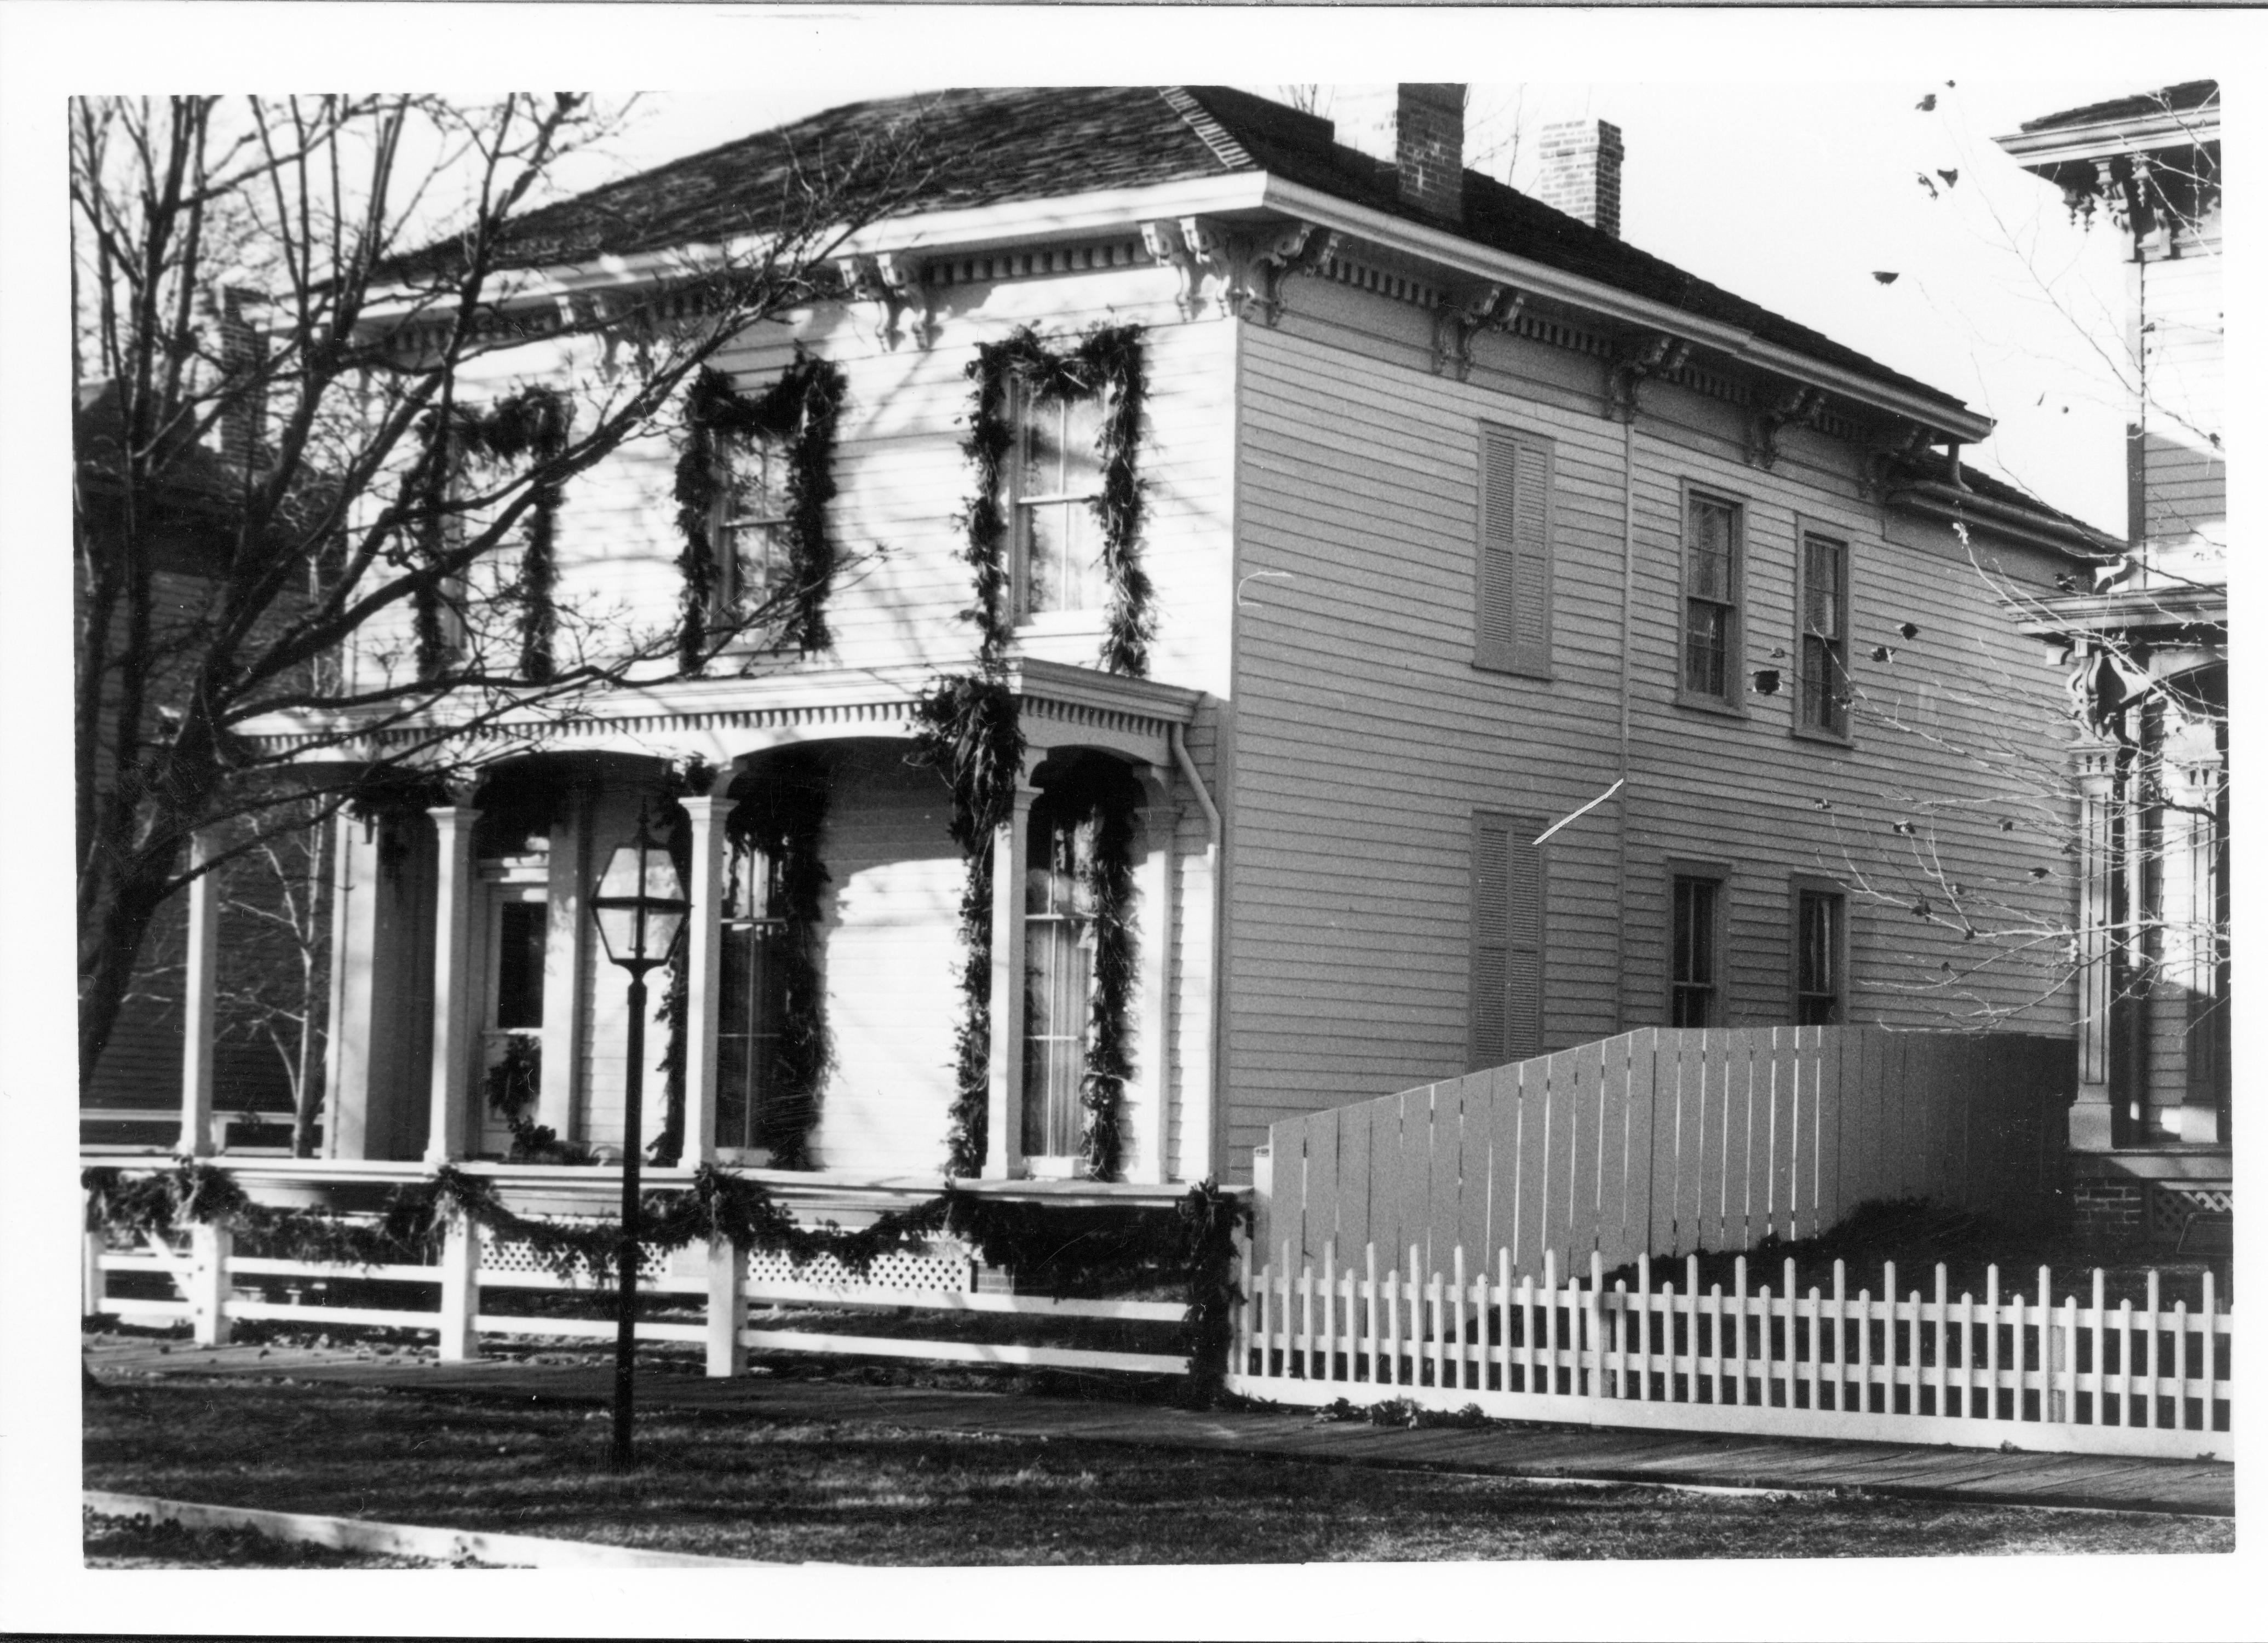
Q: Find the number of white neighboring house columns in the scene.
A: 2